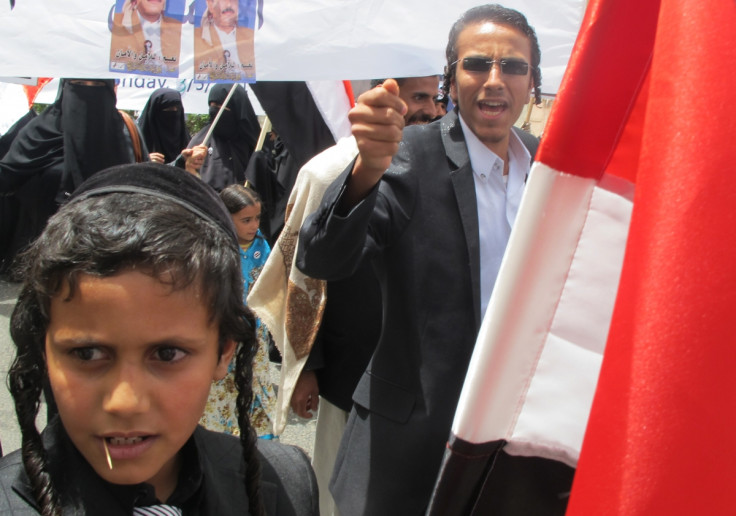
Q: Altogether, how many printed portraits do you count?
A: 2